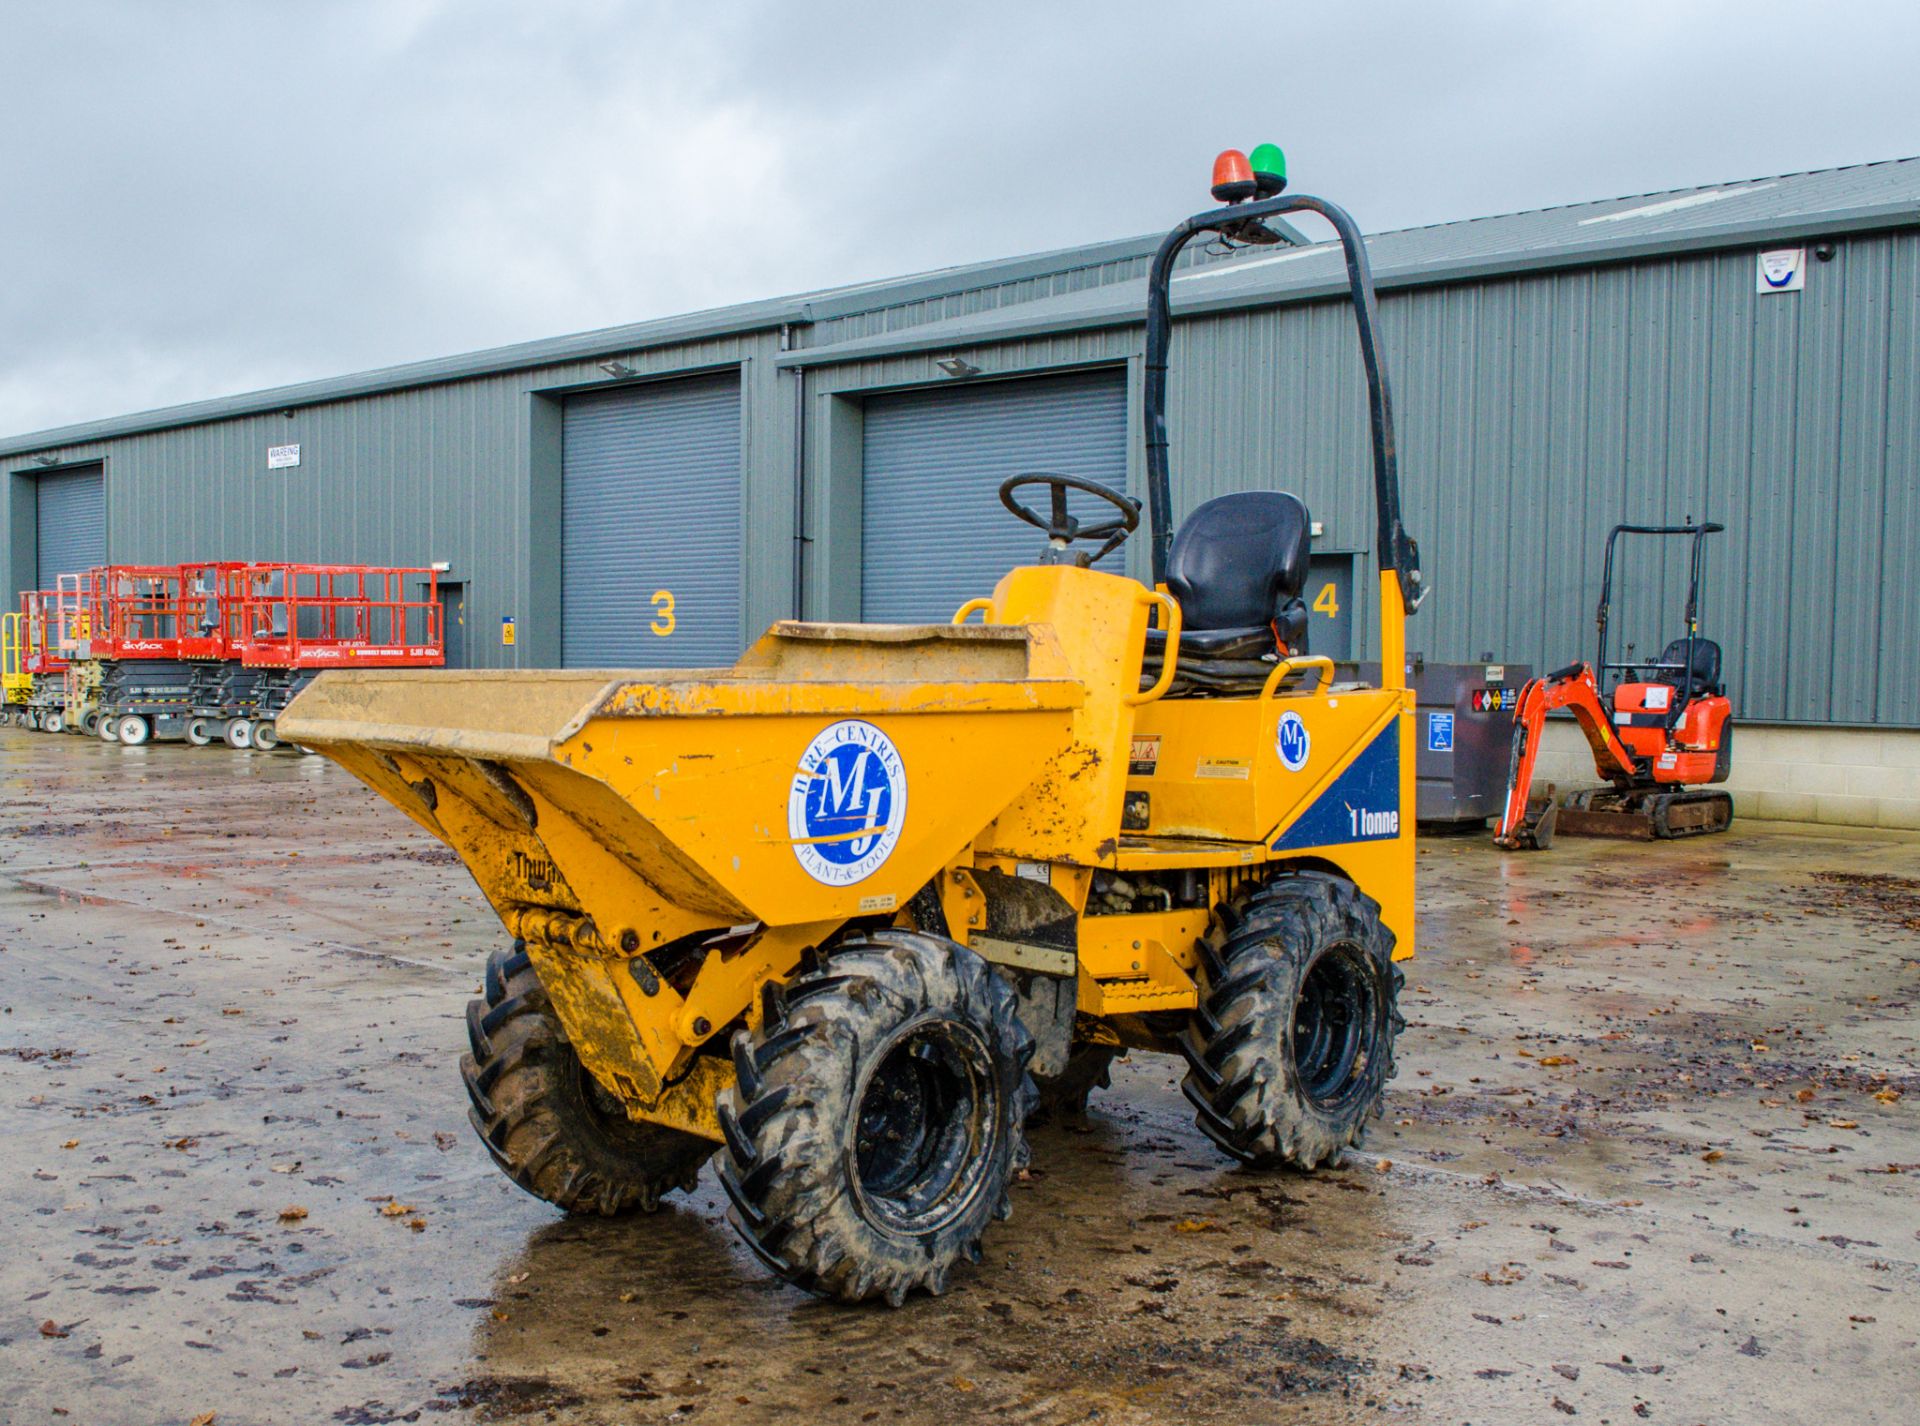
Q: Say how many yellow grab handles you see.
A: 3